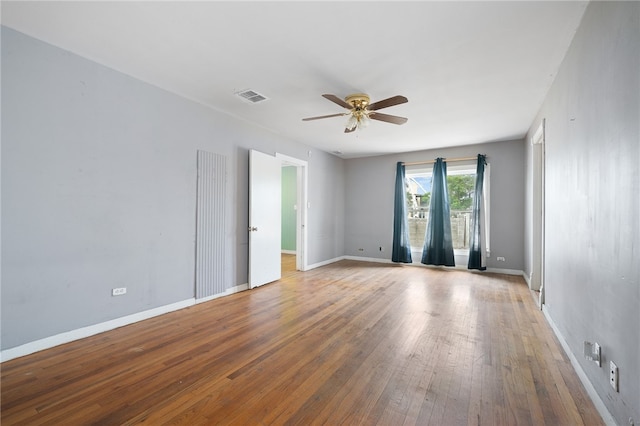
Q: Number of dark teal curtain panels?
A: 3